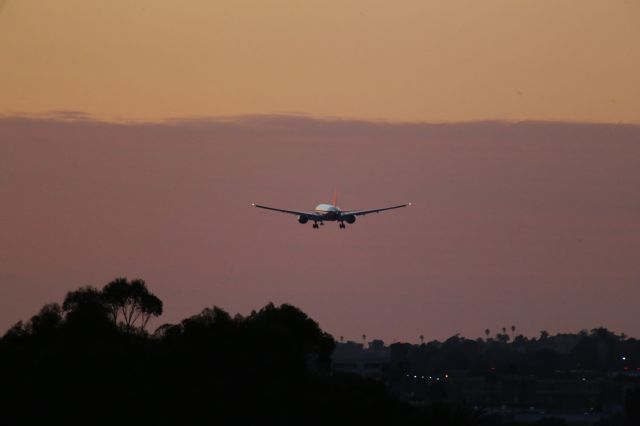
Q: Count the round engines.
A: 2